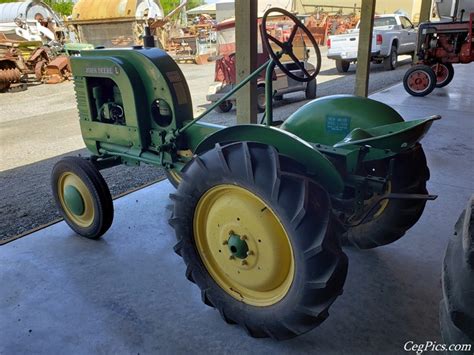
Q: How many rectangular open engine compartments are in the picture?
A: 1